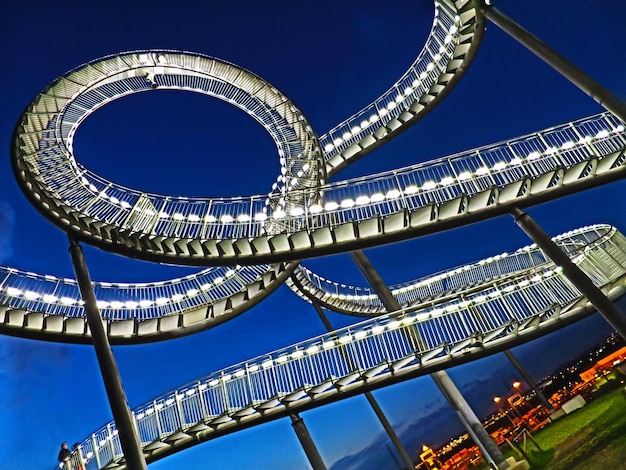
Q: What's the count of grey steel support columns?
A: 7